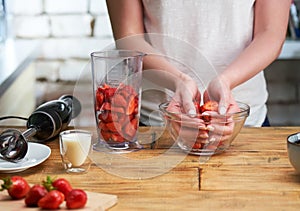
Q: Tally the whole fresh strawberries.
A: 5